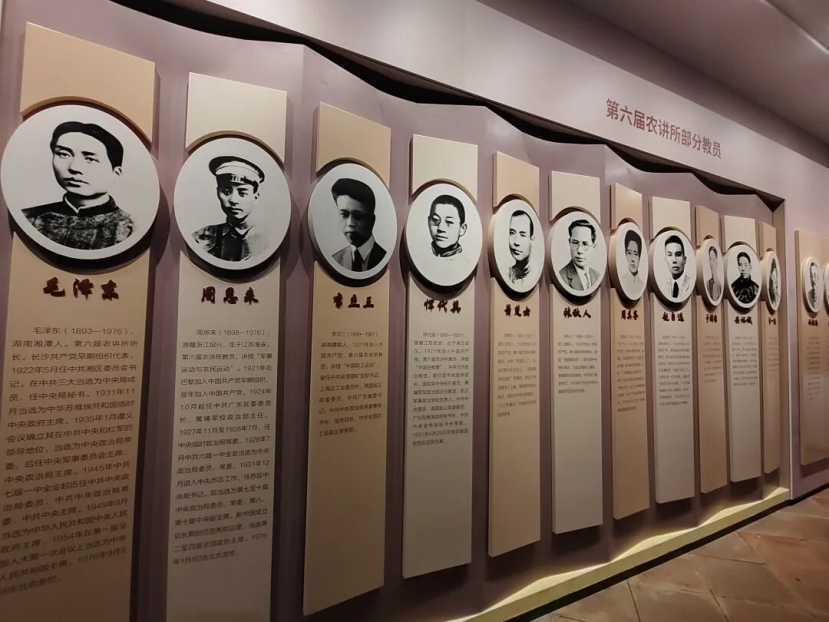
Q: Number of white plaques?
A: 5